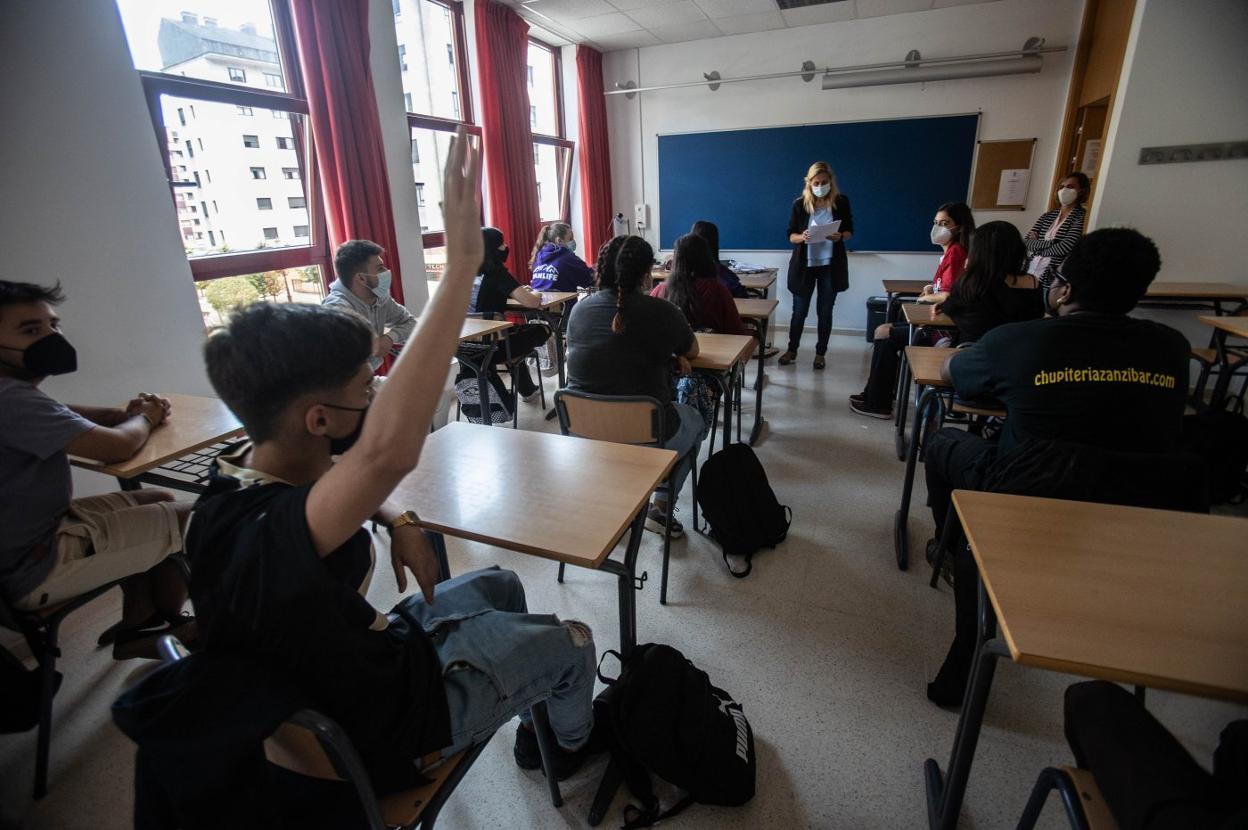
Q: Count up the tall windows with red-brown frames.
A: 3